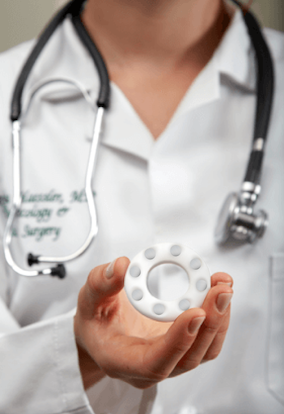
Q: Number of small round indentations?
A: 8